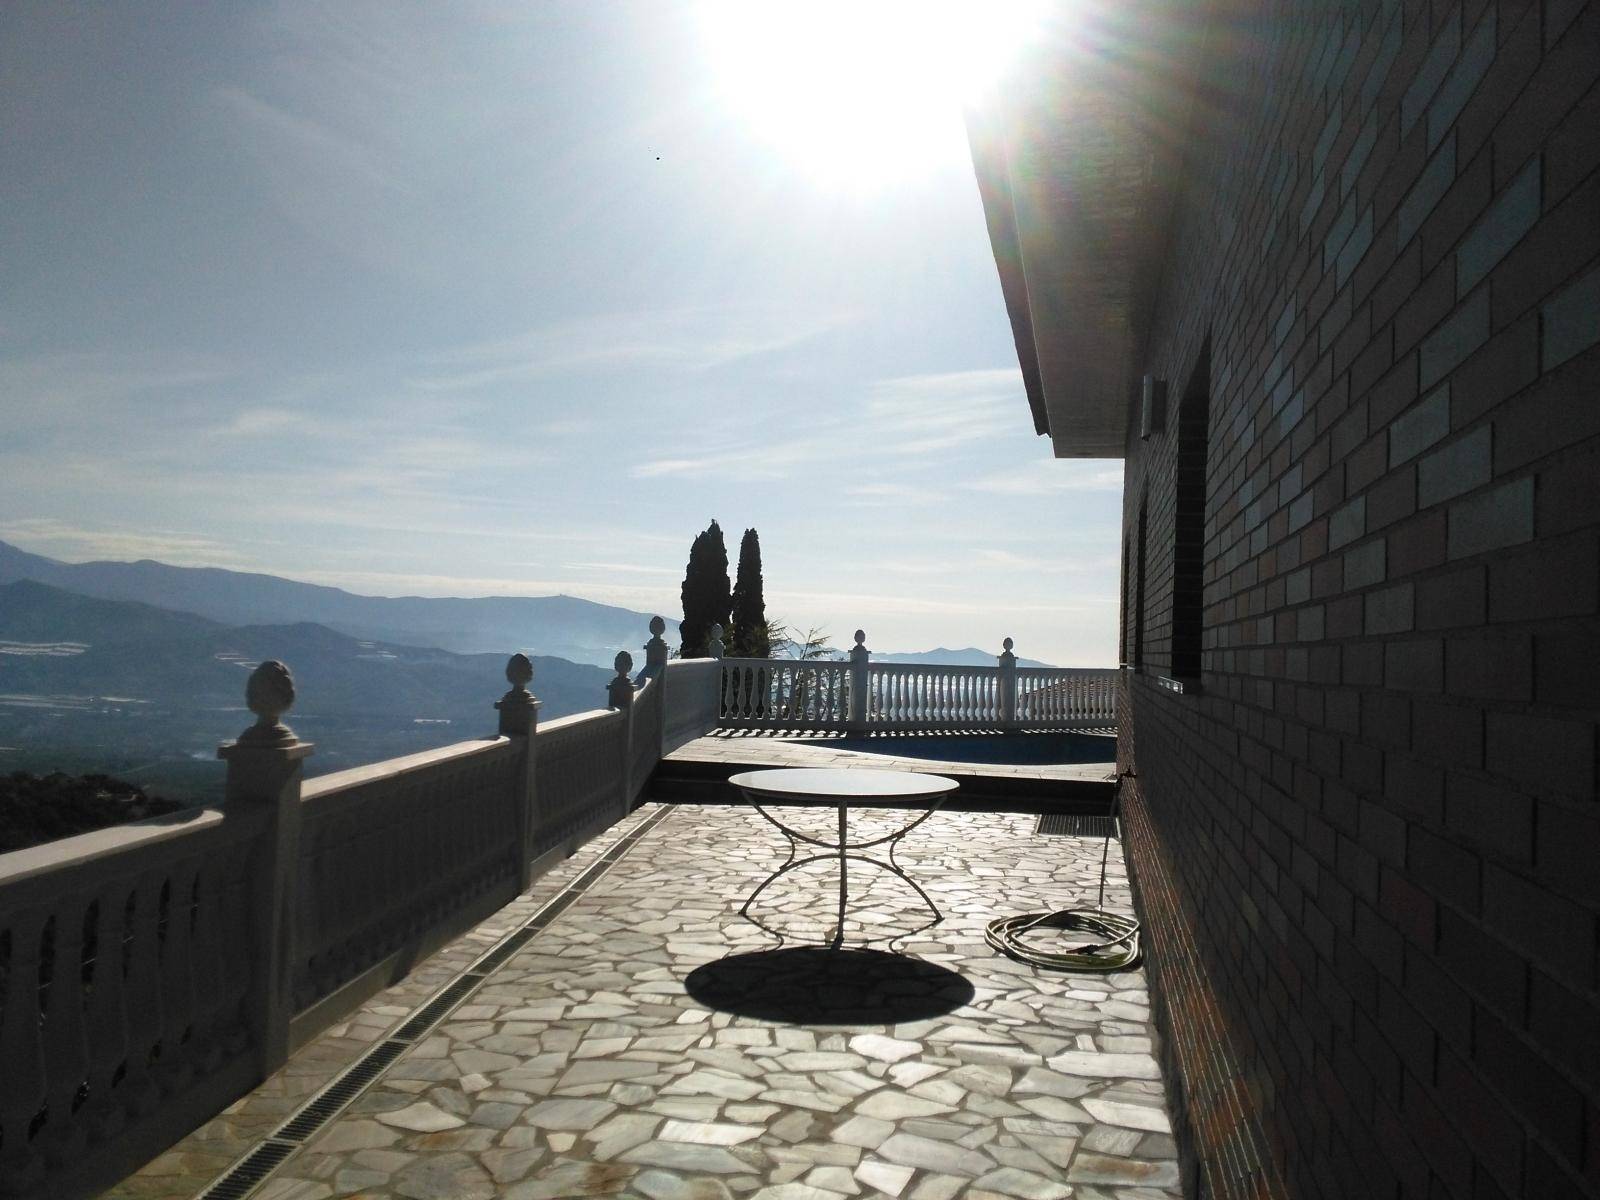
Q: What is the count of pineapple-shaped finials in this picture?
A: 7